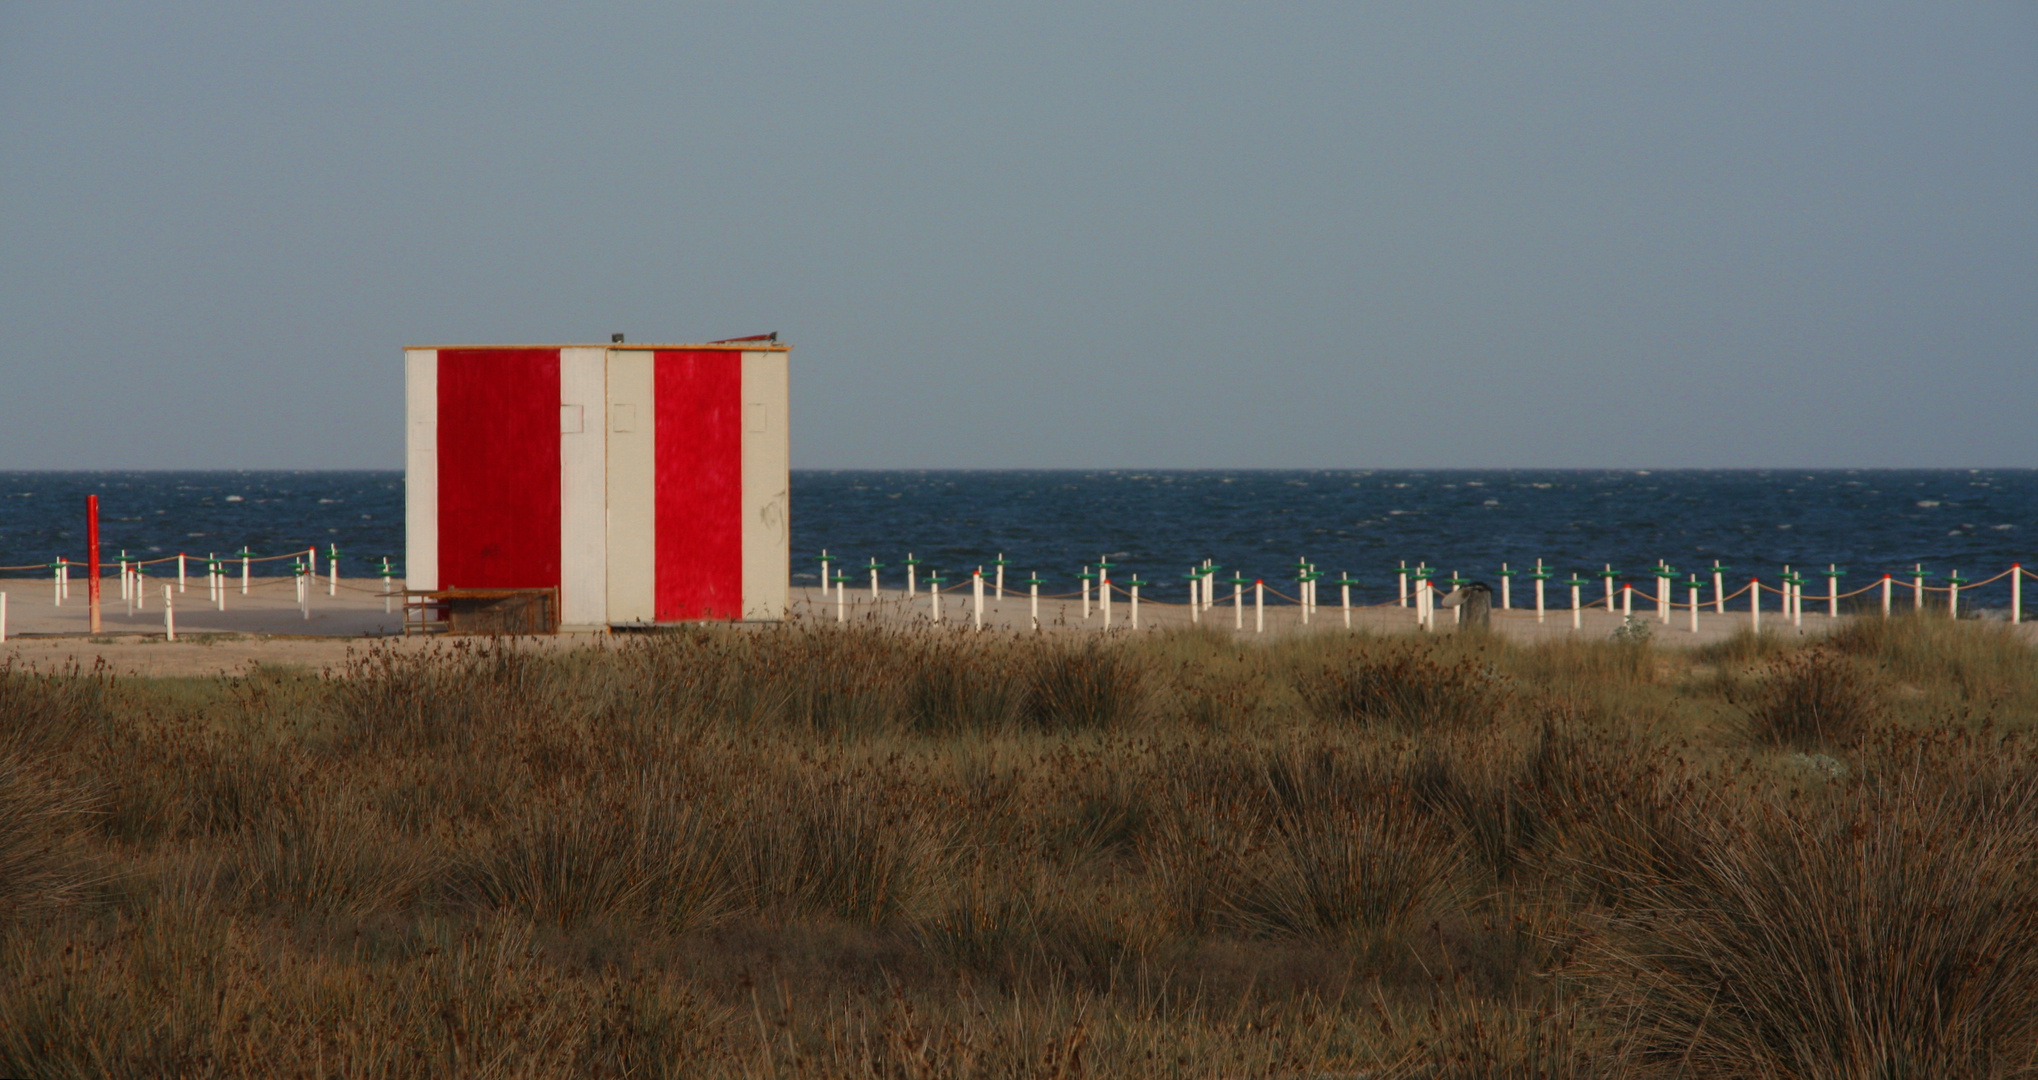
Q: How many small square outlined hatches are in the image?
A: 3